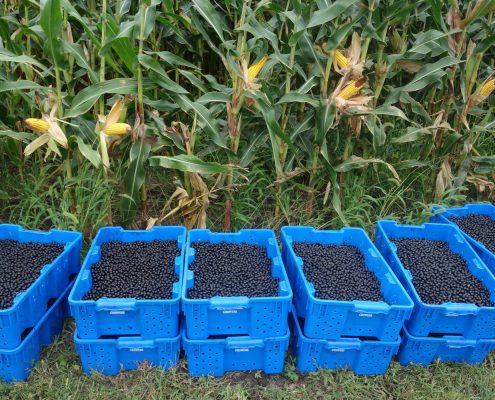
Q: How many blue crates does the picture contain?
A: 11